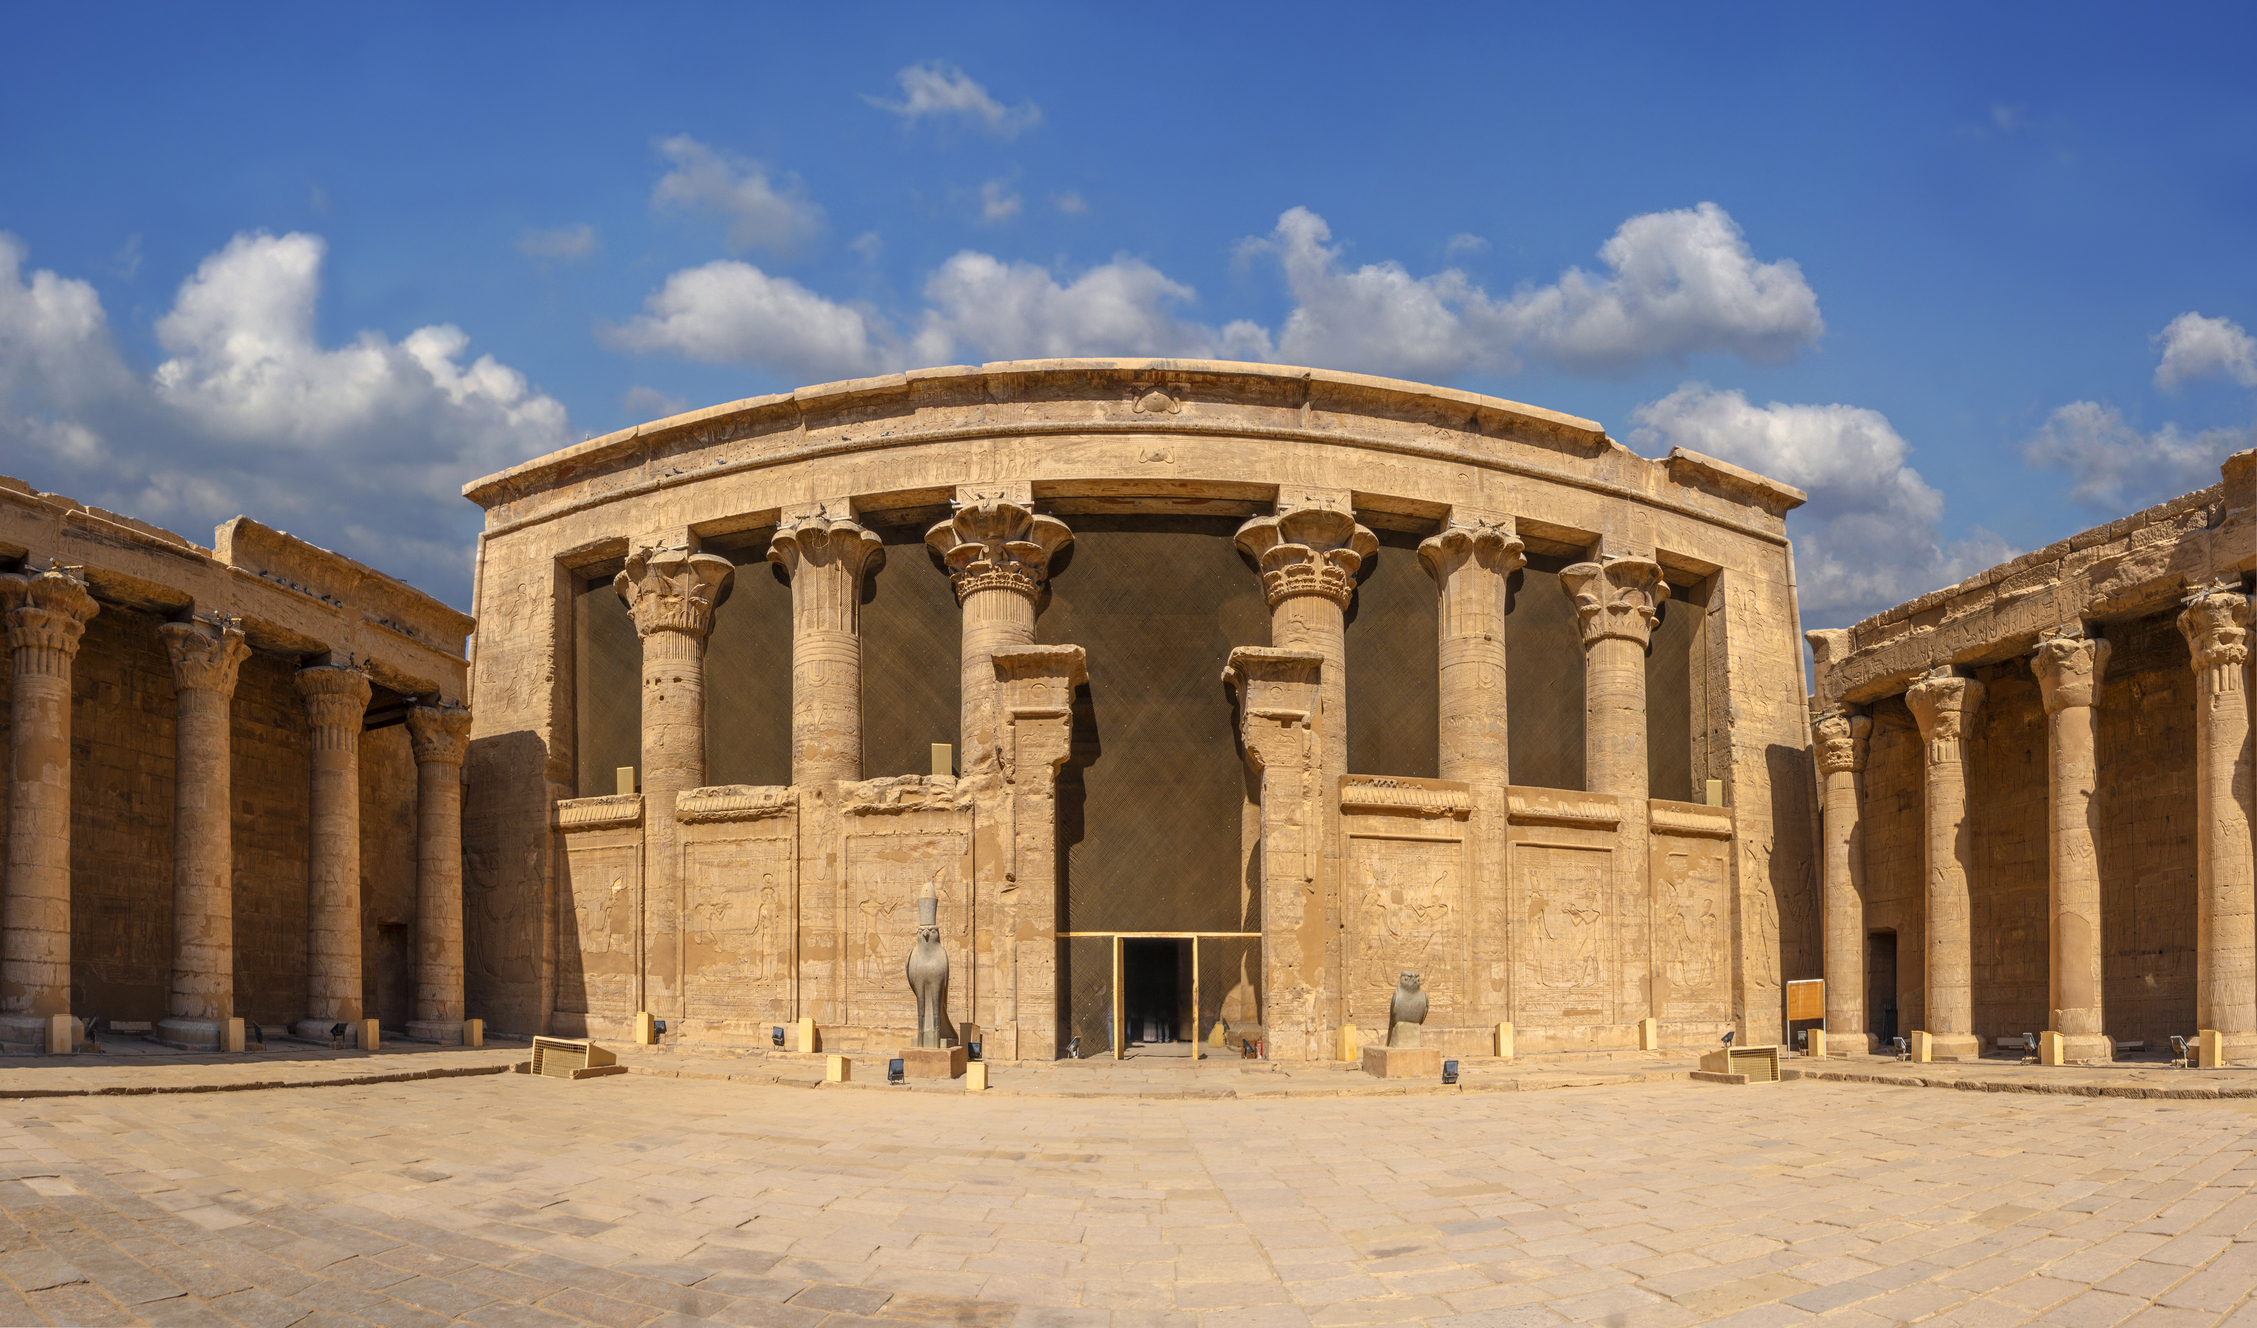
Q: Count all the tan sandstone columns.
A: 14